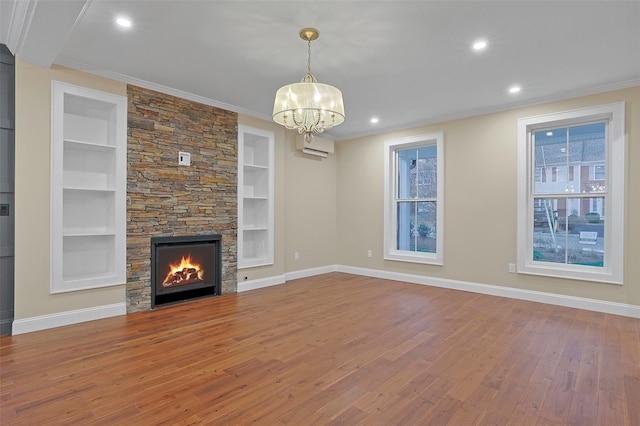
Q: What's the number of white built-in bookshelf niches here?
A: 2